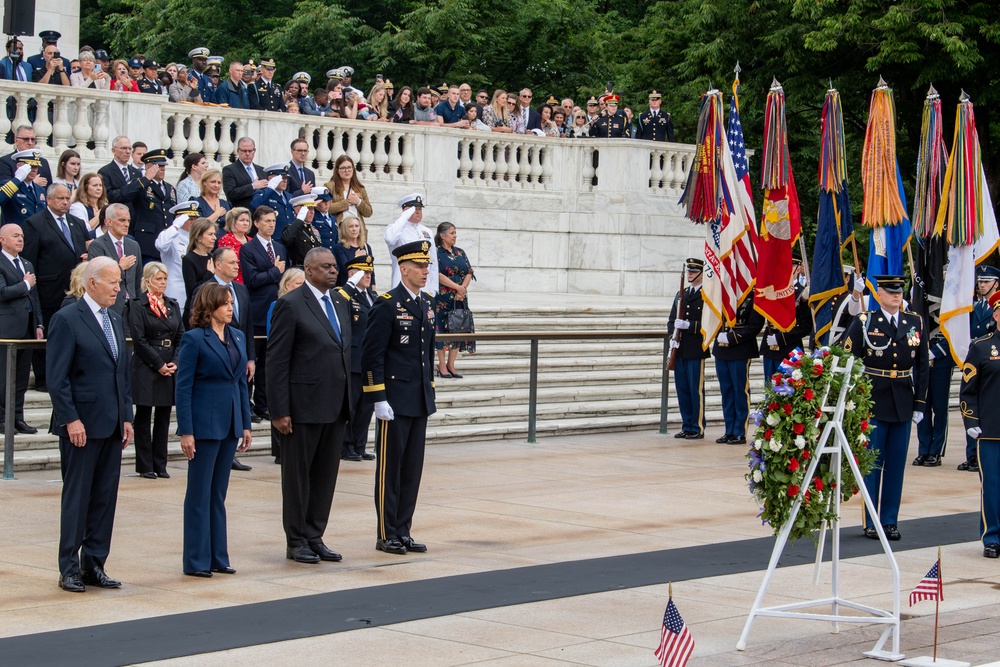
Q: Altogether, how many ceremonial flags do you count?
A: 7